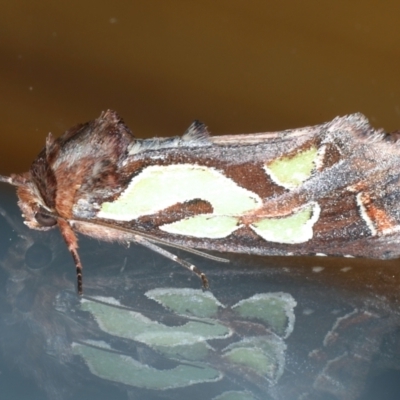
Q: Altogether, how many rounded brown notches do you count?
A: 1